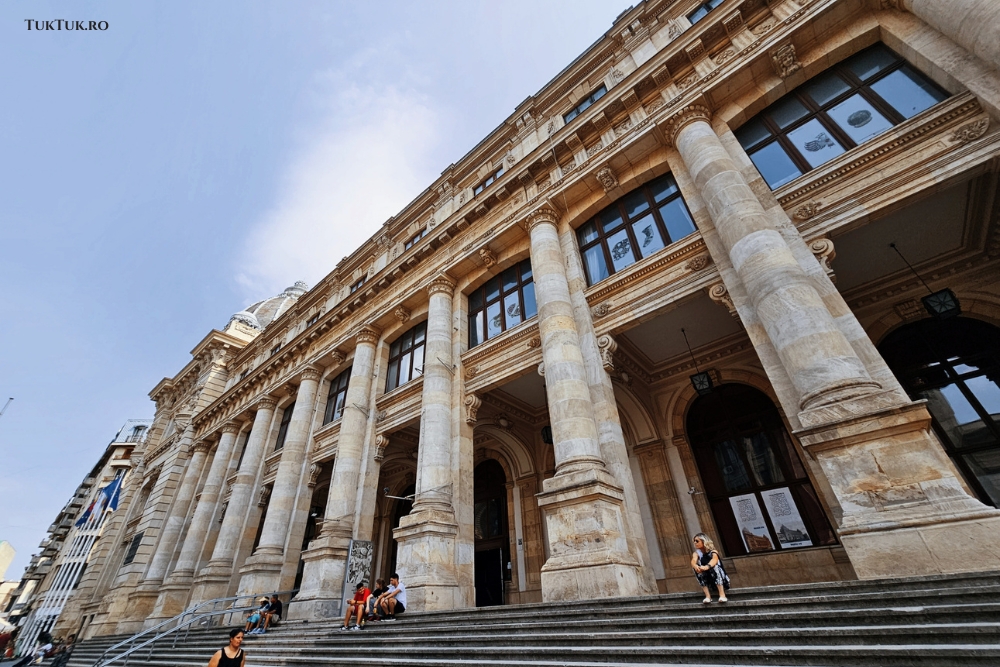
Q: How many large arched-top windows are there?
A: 2